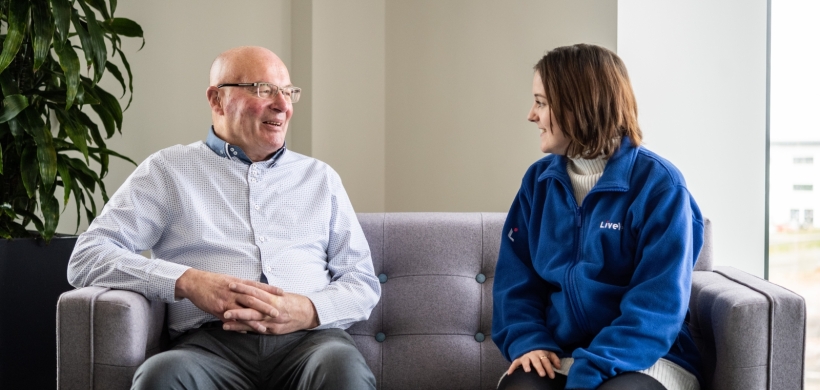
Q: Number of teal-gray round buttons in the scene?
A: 4